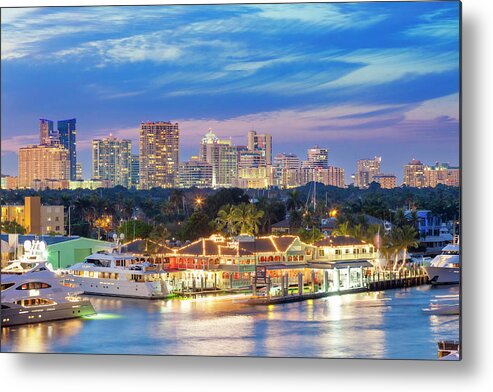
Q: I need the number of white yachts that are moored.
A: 3